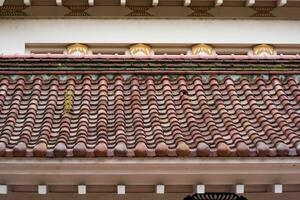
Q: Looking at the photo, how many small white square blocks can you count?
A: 8